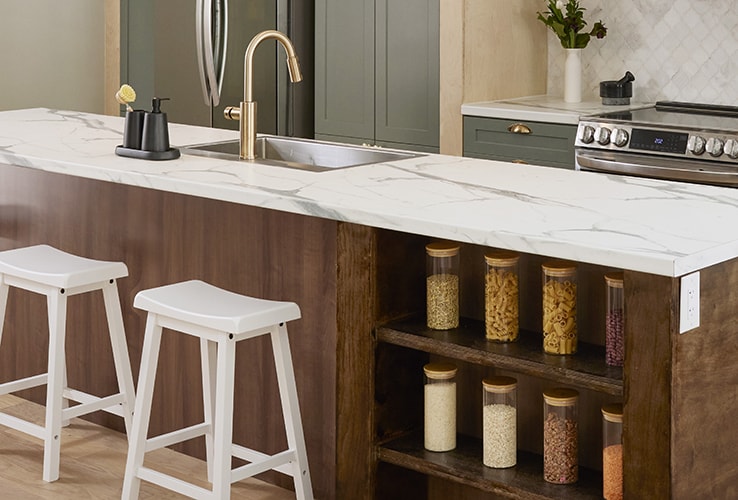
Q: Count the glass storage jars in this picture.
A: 8